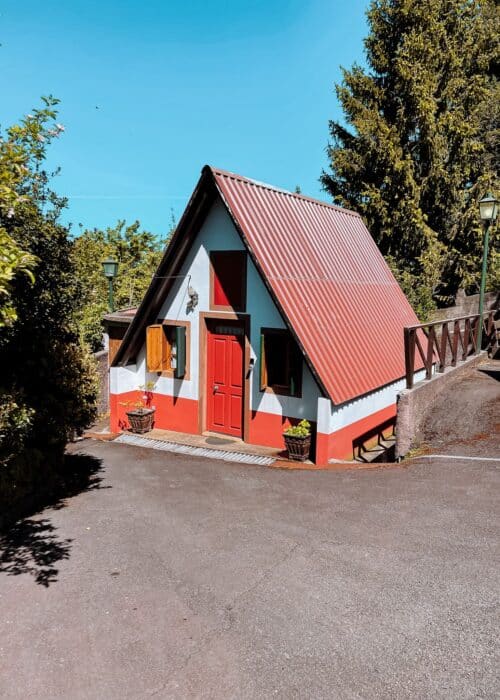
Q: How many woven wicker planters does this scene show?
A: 2